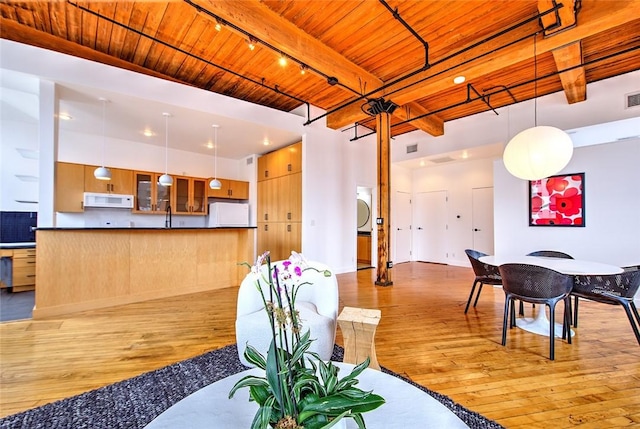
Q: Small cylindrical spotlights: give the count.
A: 4